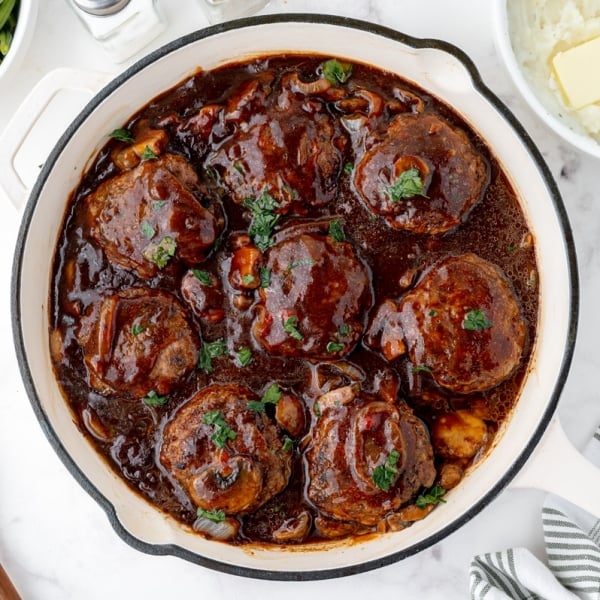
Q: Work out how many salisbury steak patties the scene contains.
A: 8